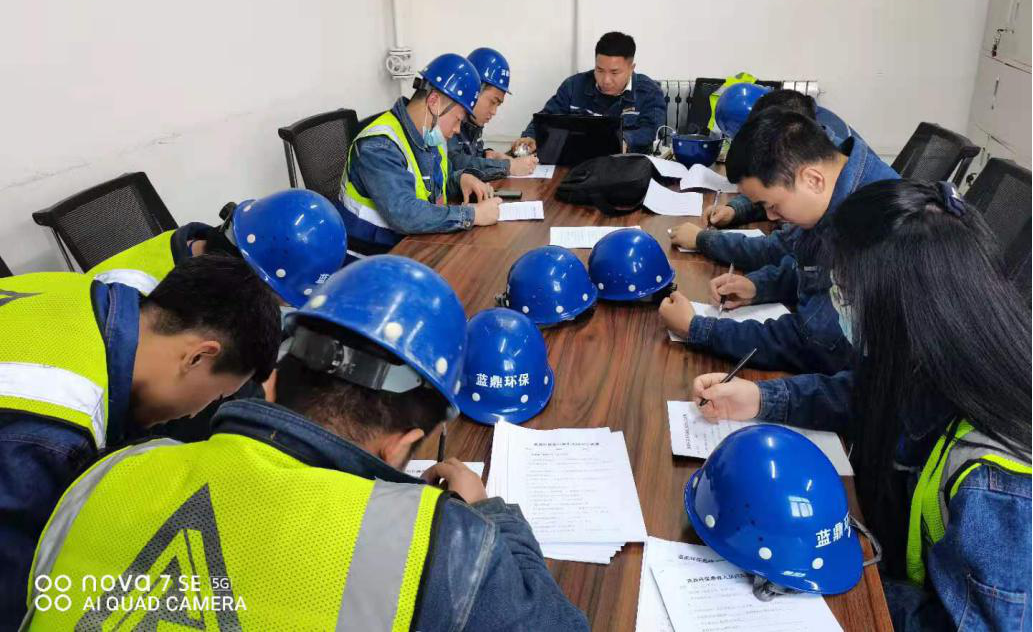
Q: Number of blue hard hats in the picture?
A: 10